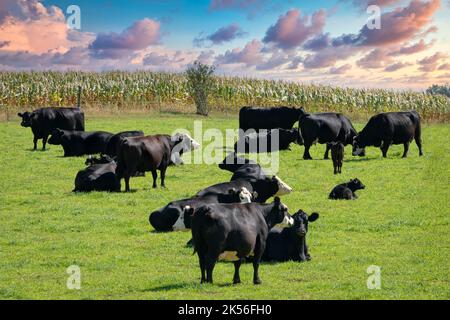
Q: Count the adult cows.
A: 14